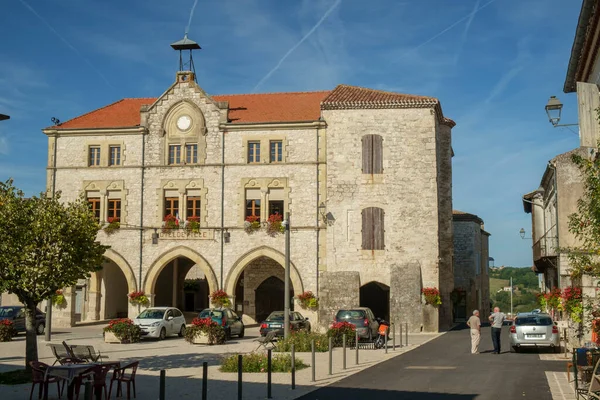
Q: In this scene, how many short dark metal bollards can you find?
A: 13